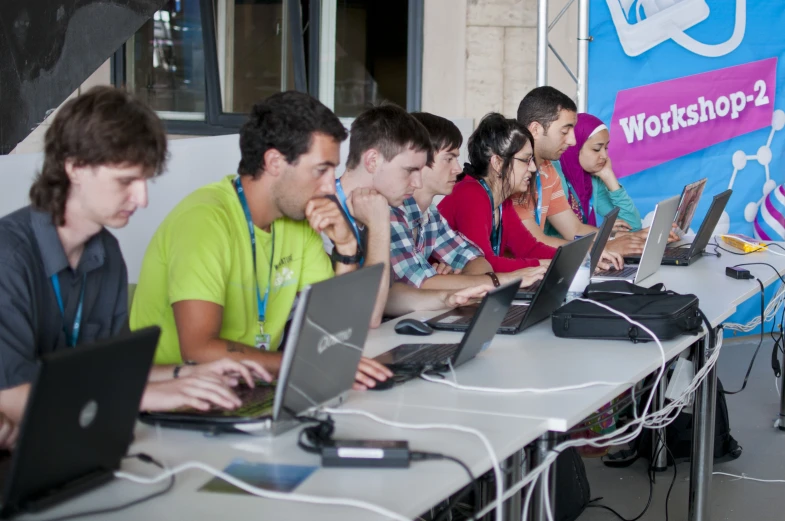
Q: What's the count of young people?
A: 7